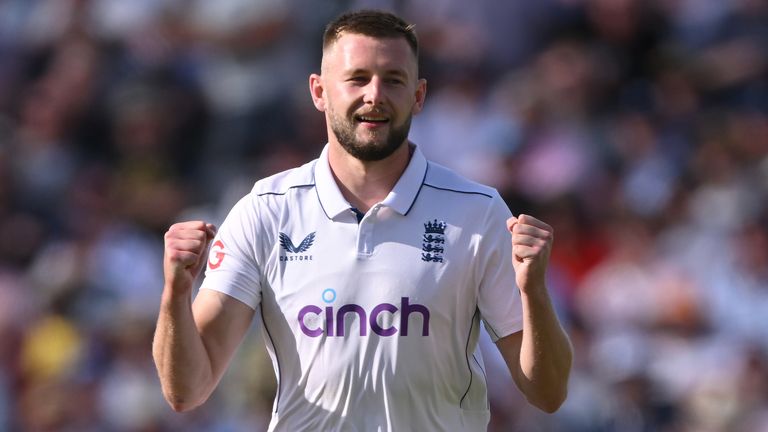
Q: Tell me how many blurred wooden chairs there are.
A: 0